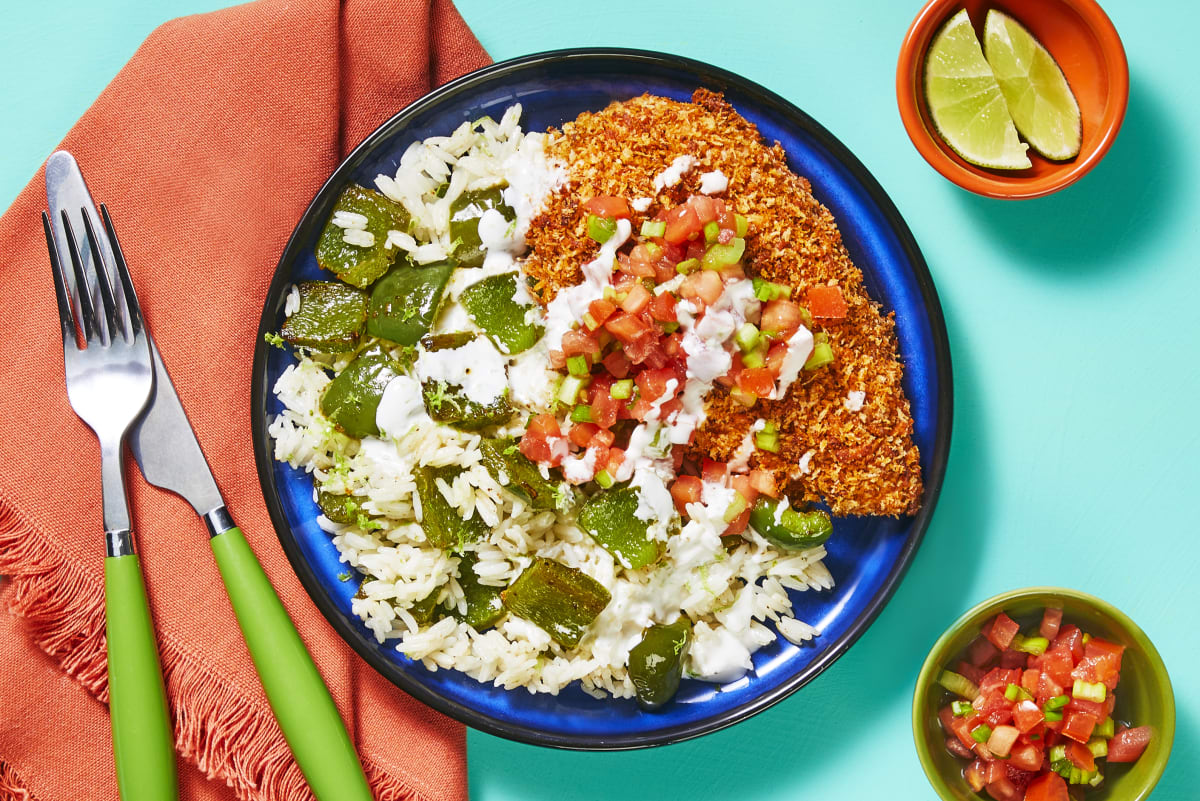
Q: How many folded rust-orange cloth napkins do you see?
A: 1